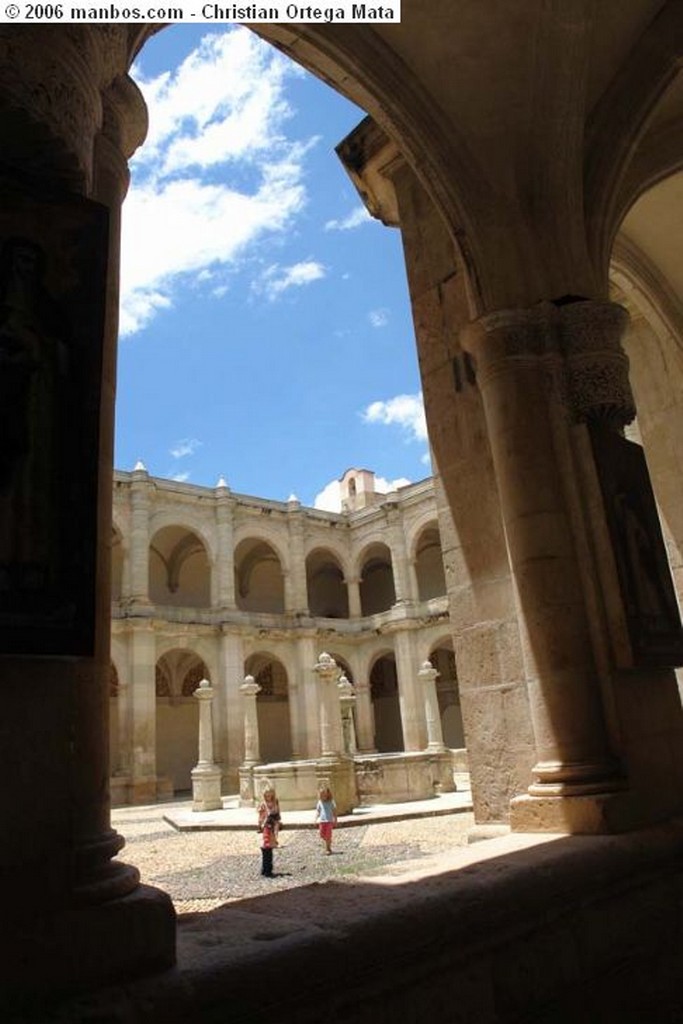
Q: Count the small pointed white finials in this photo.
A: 3